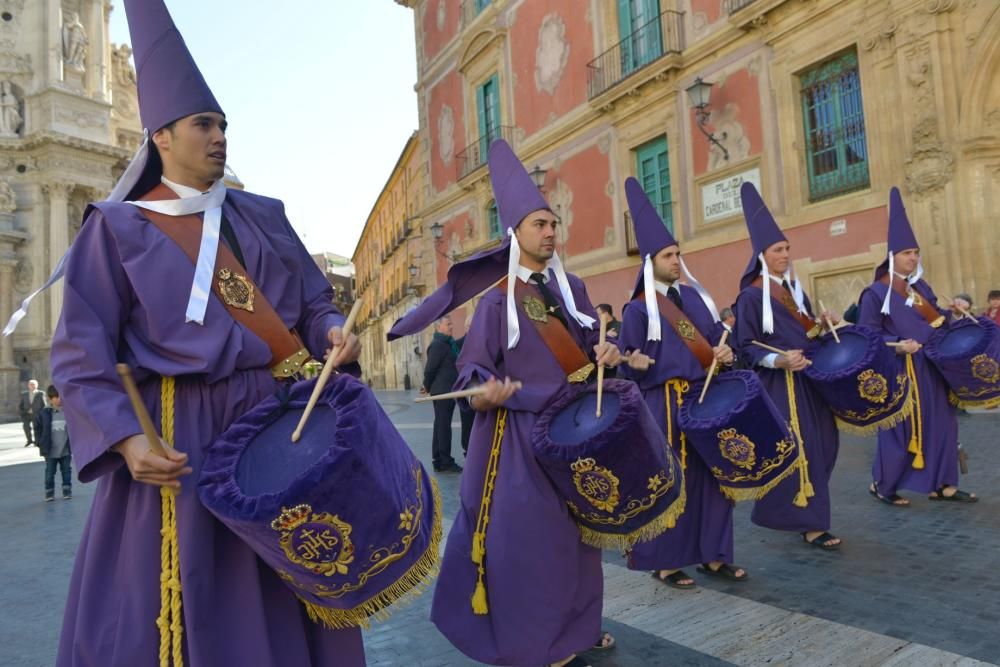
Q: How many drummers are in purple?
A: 5